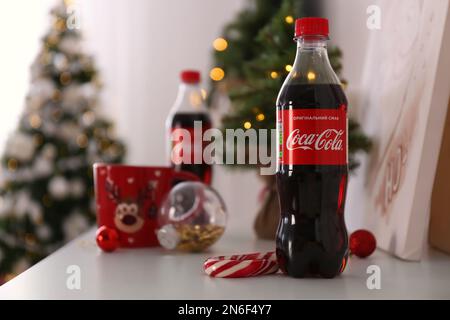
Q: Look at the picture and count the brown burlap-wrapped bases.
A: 1